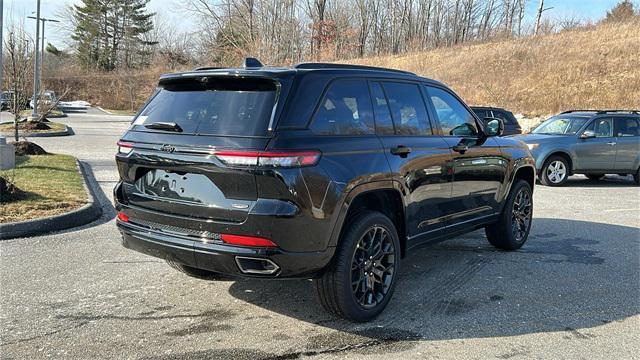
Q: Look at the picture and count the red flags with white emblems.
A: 0